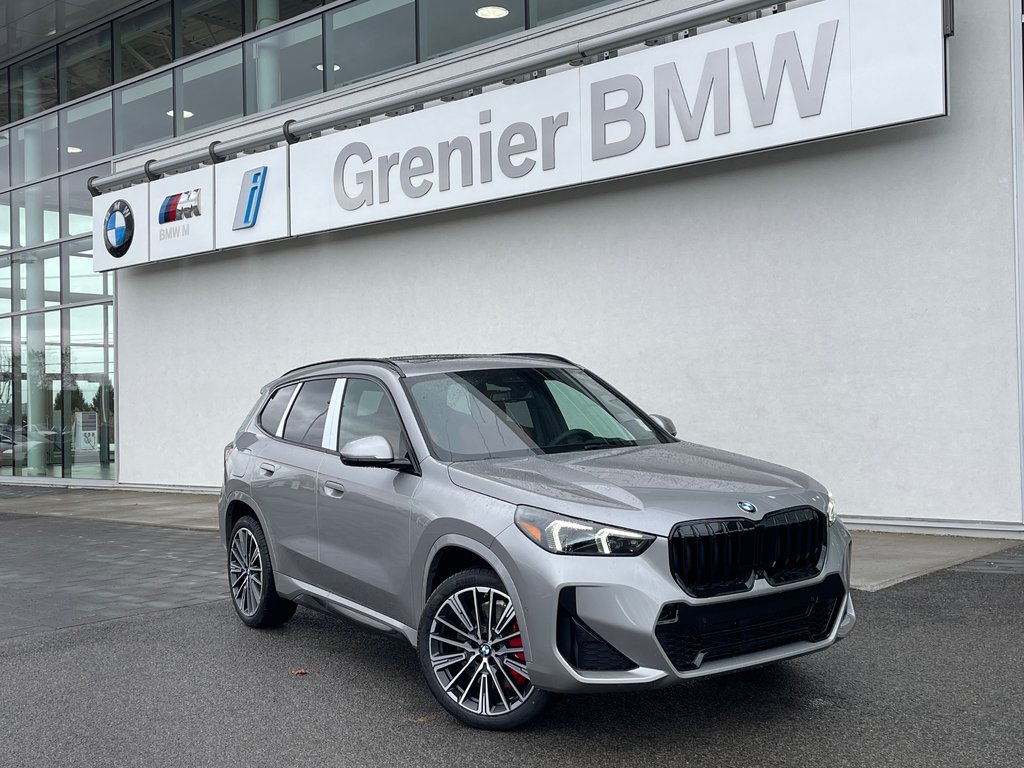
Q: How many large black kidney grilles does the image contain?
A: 2